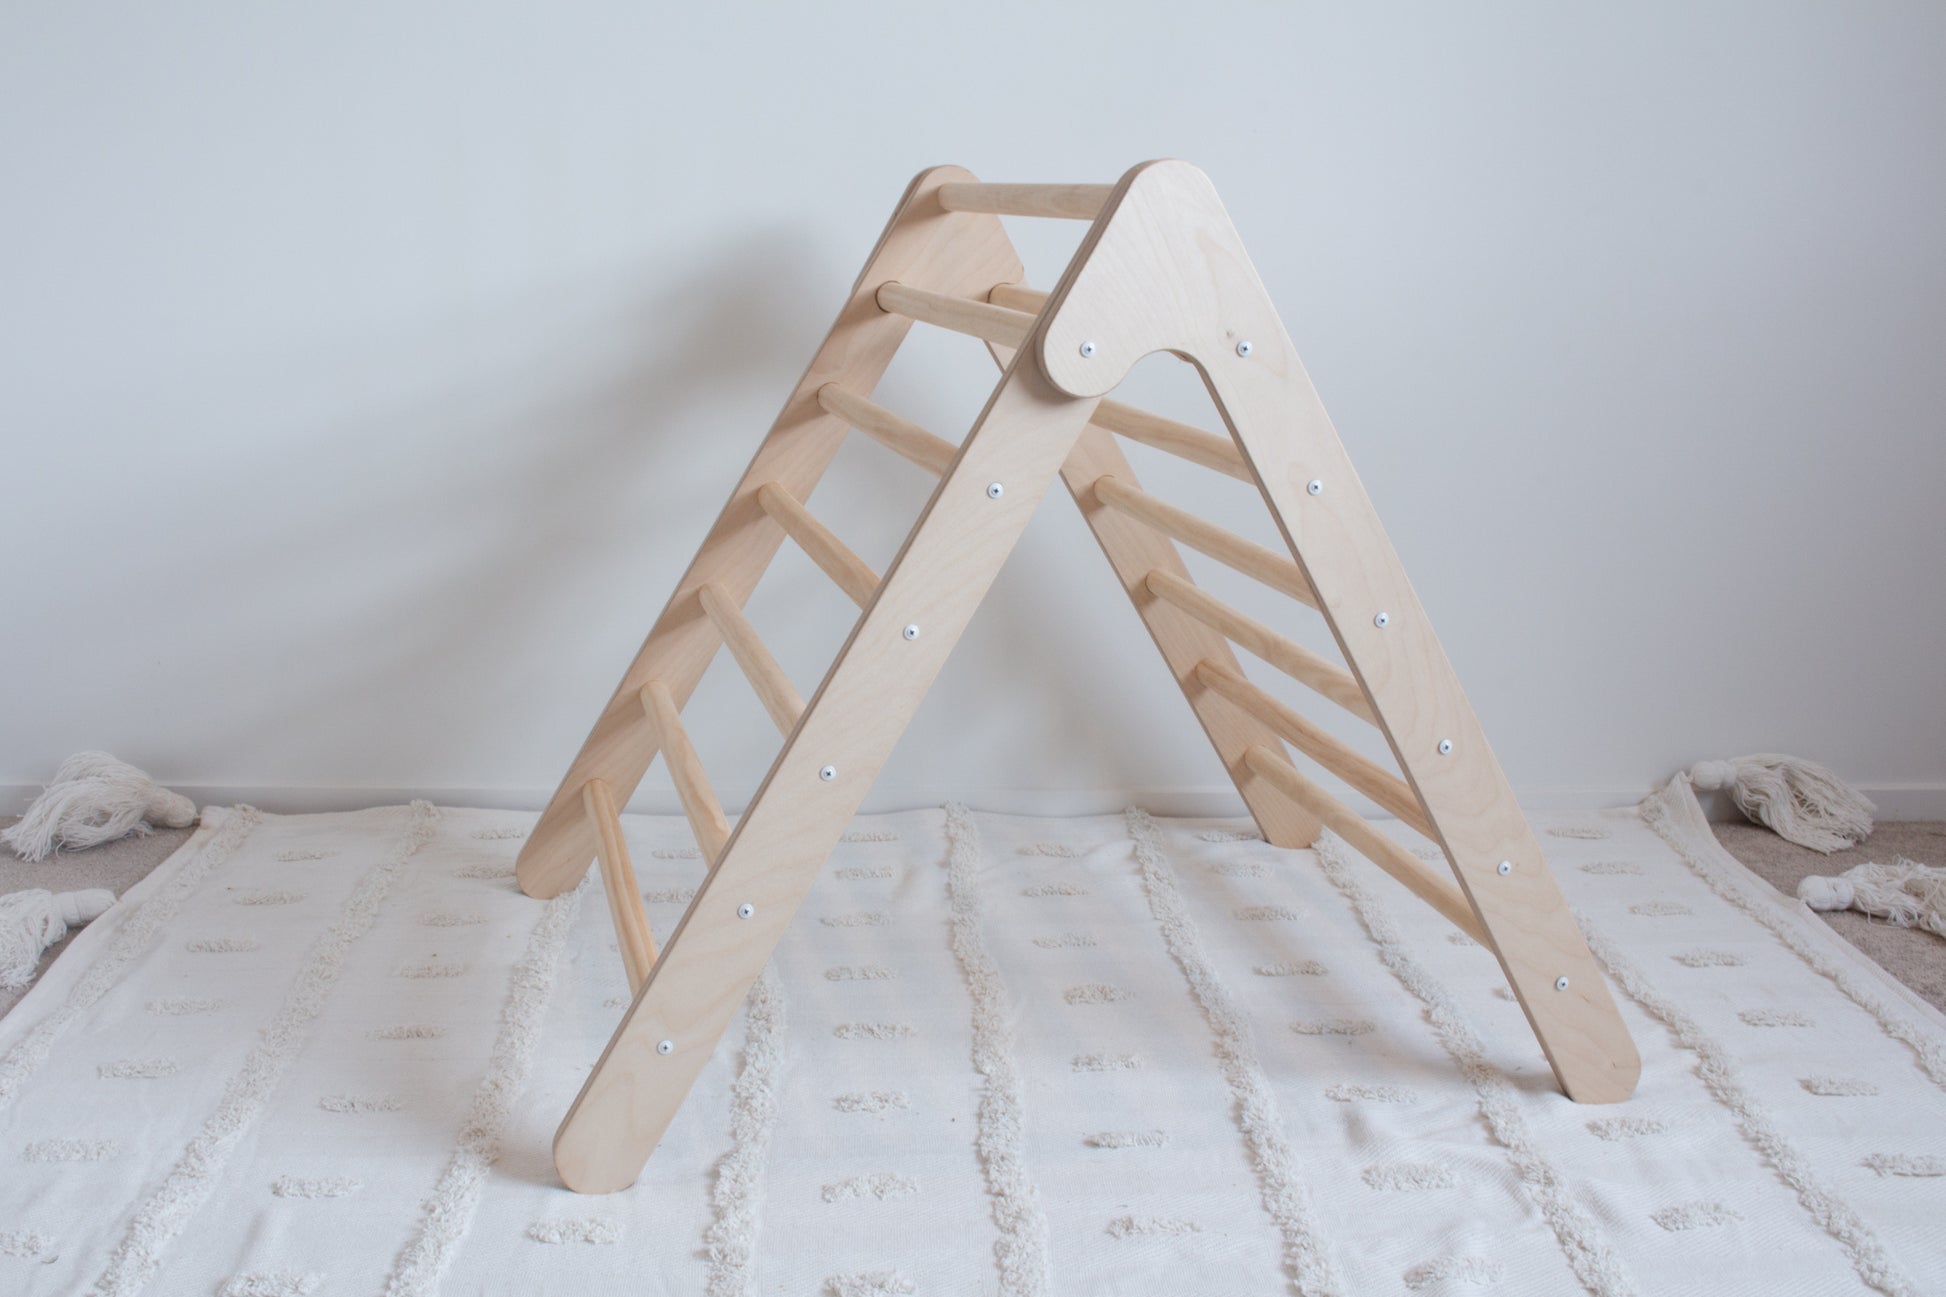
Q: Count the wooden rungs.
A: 13